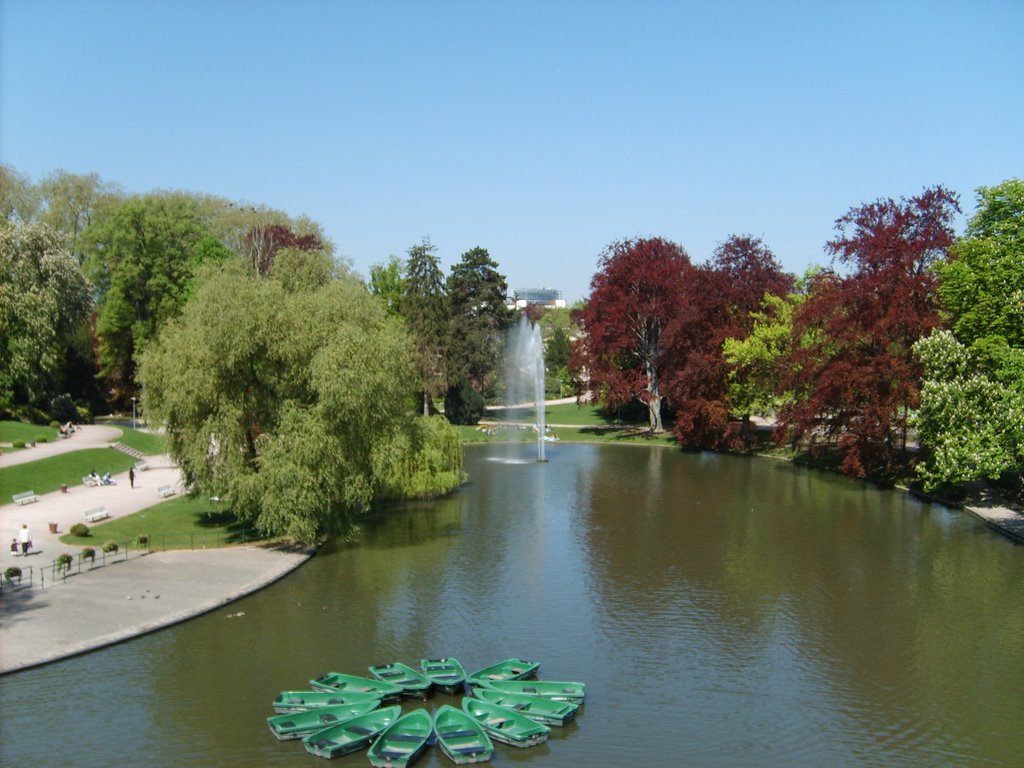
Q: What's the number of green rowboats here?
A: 12